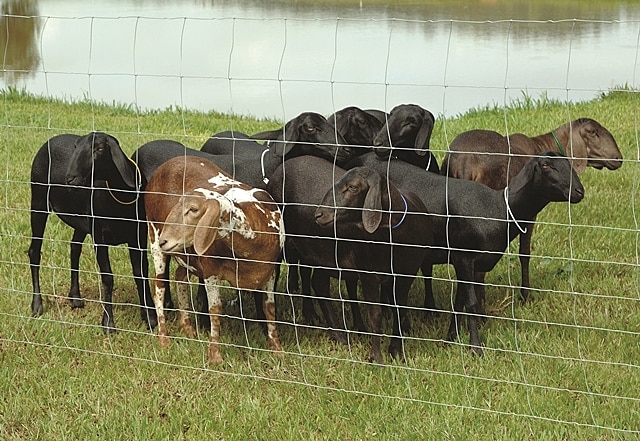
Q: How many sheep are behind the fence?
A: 8